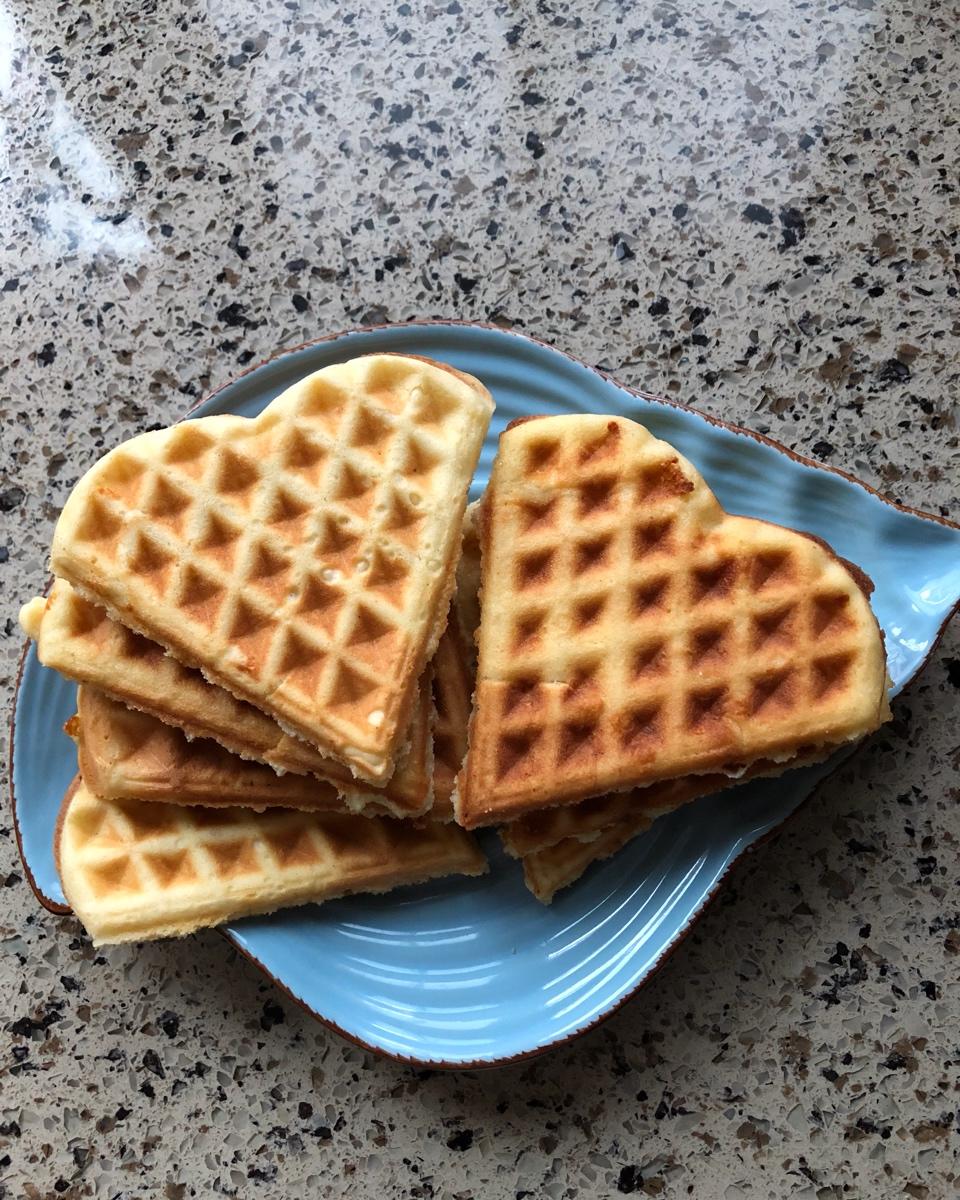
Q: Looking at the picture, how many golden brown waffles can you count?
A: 7